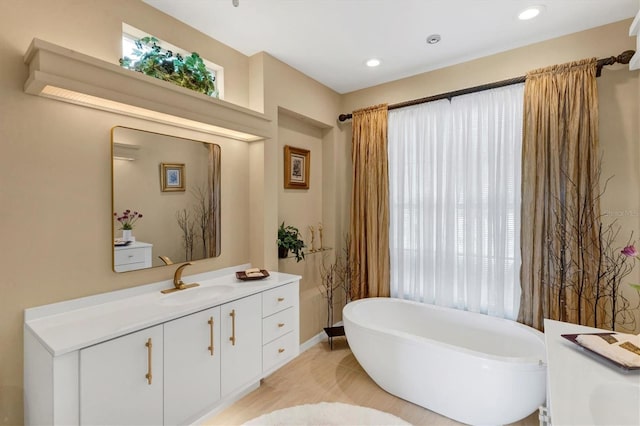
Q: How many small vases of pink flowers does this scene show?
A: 1